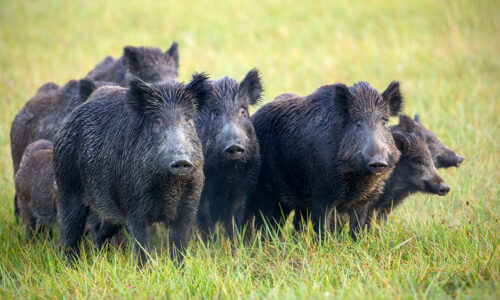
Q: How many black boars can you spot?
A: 8